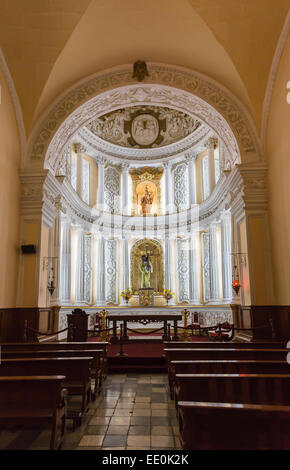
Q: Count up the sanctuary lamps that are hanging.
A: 2